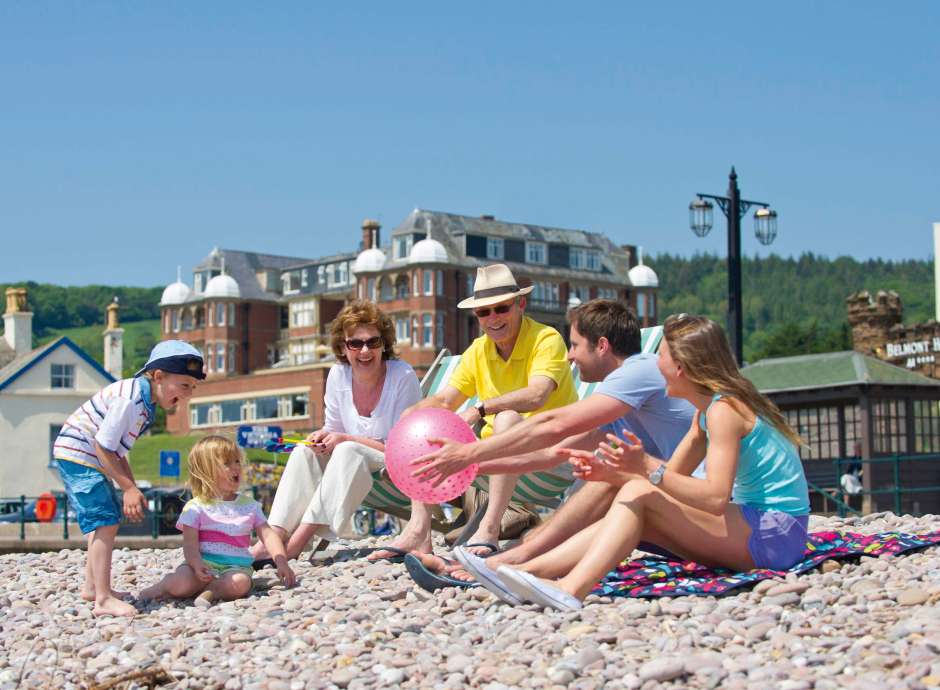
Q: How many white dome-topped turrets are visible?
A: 5